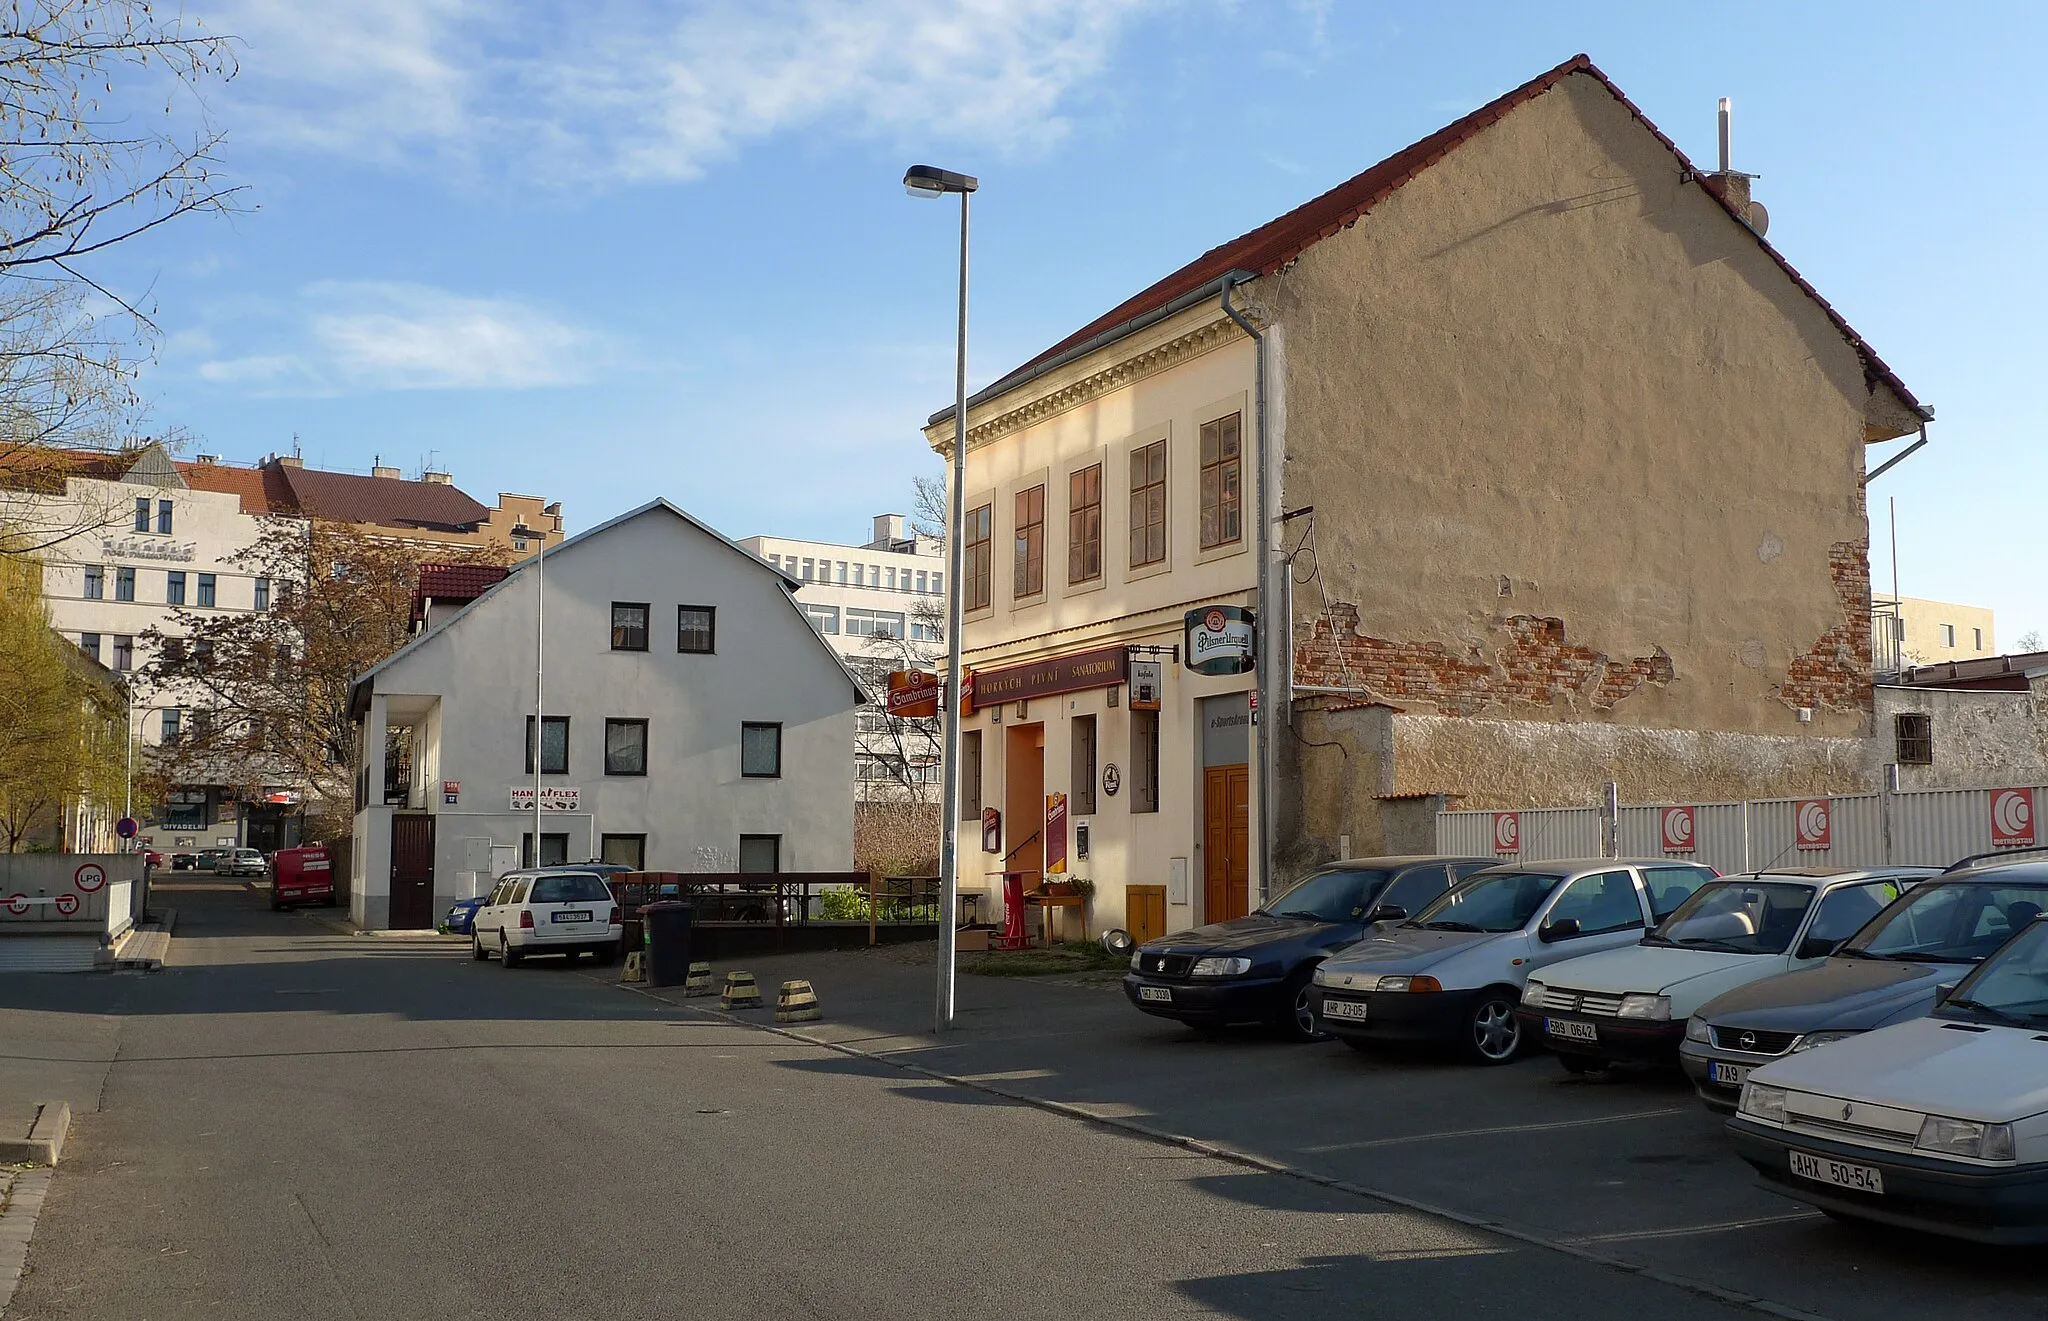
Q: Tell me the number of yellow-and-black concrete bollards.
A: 4